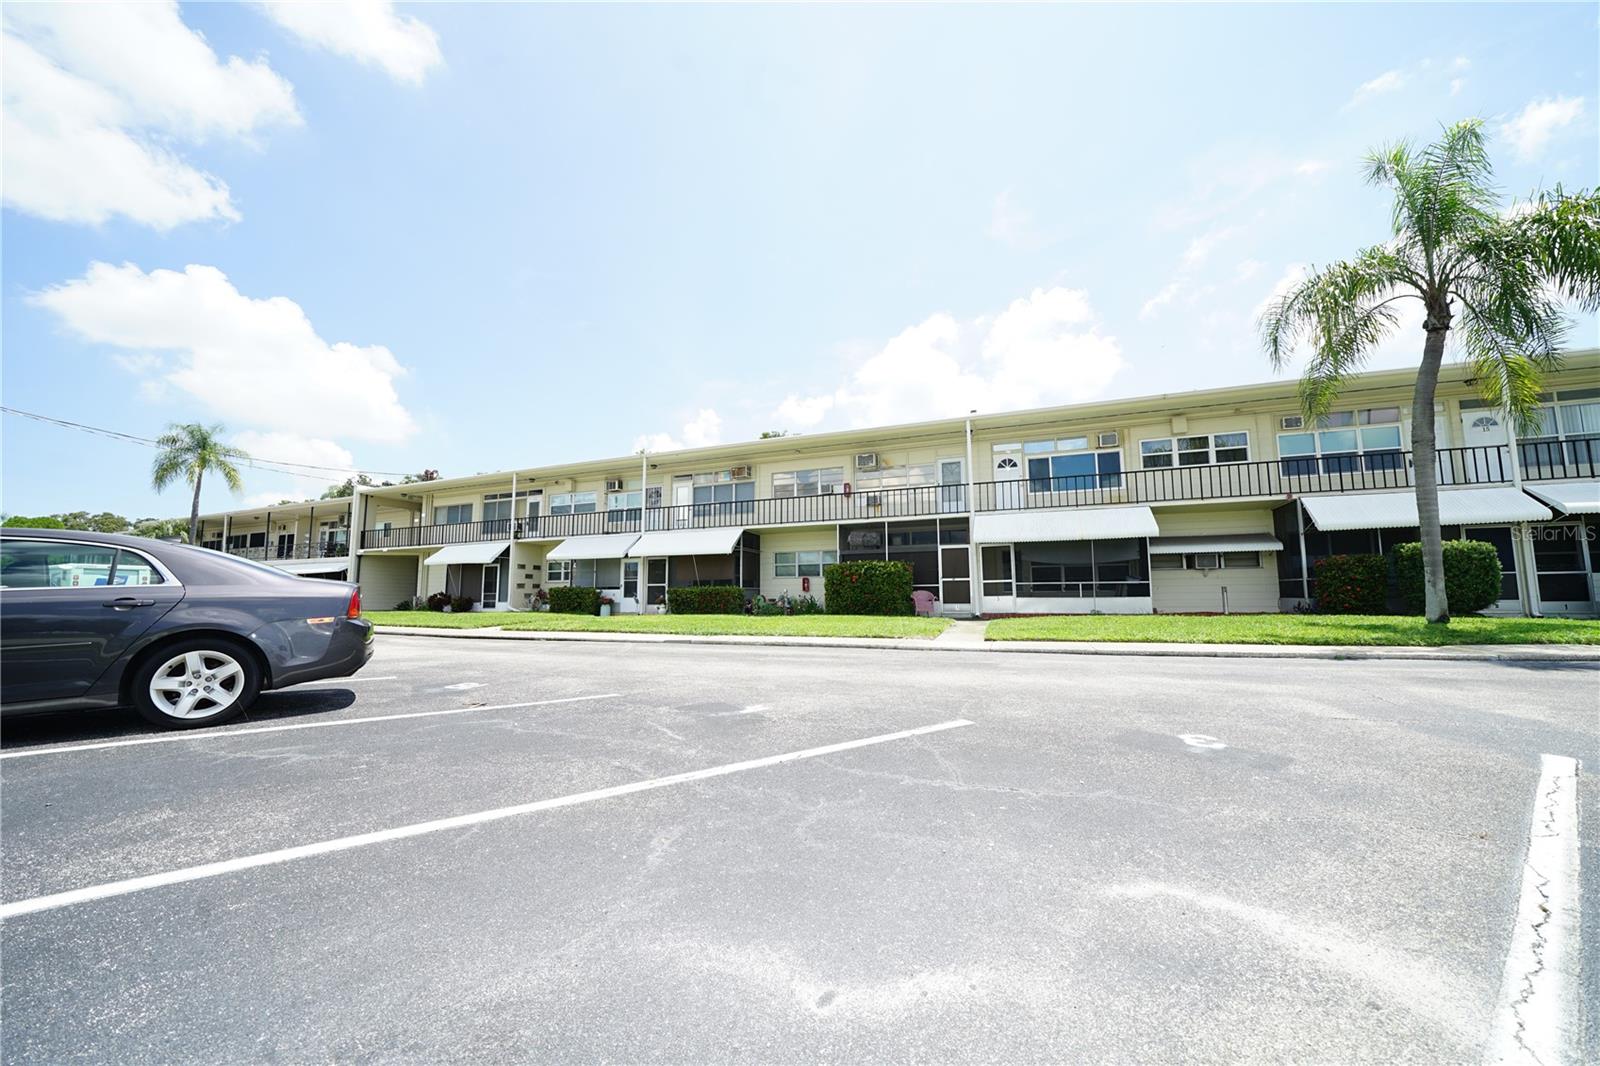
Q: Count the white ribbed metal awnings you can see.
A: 8